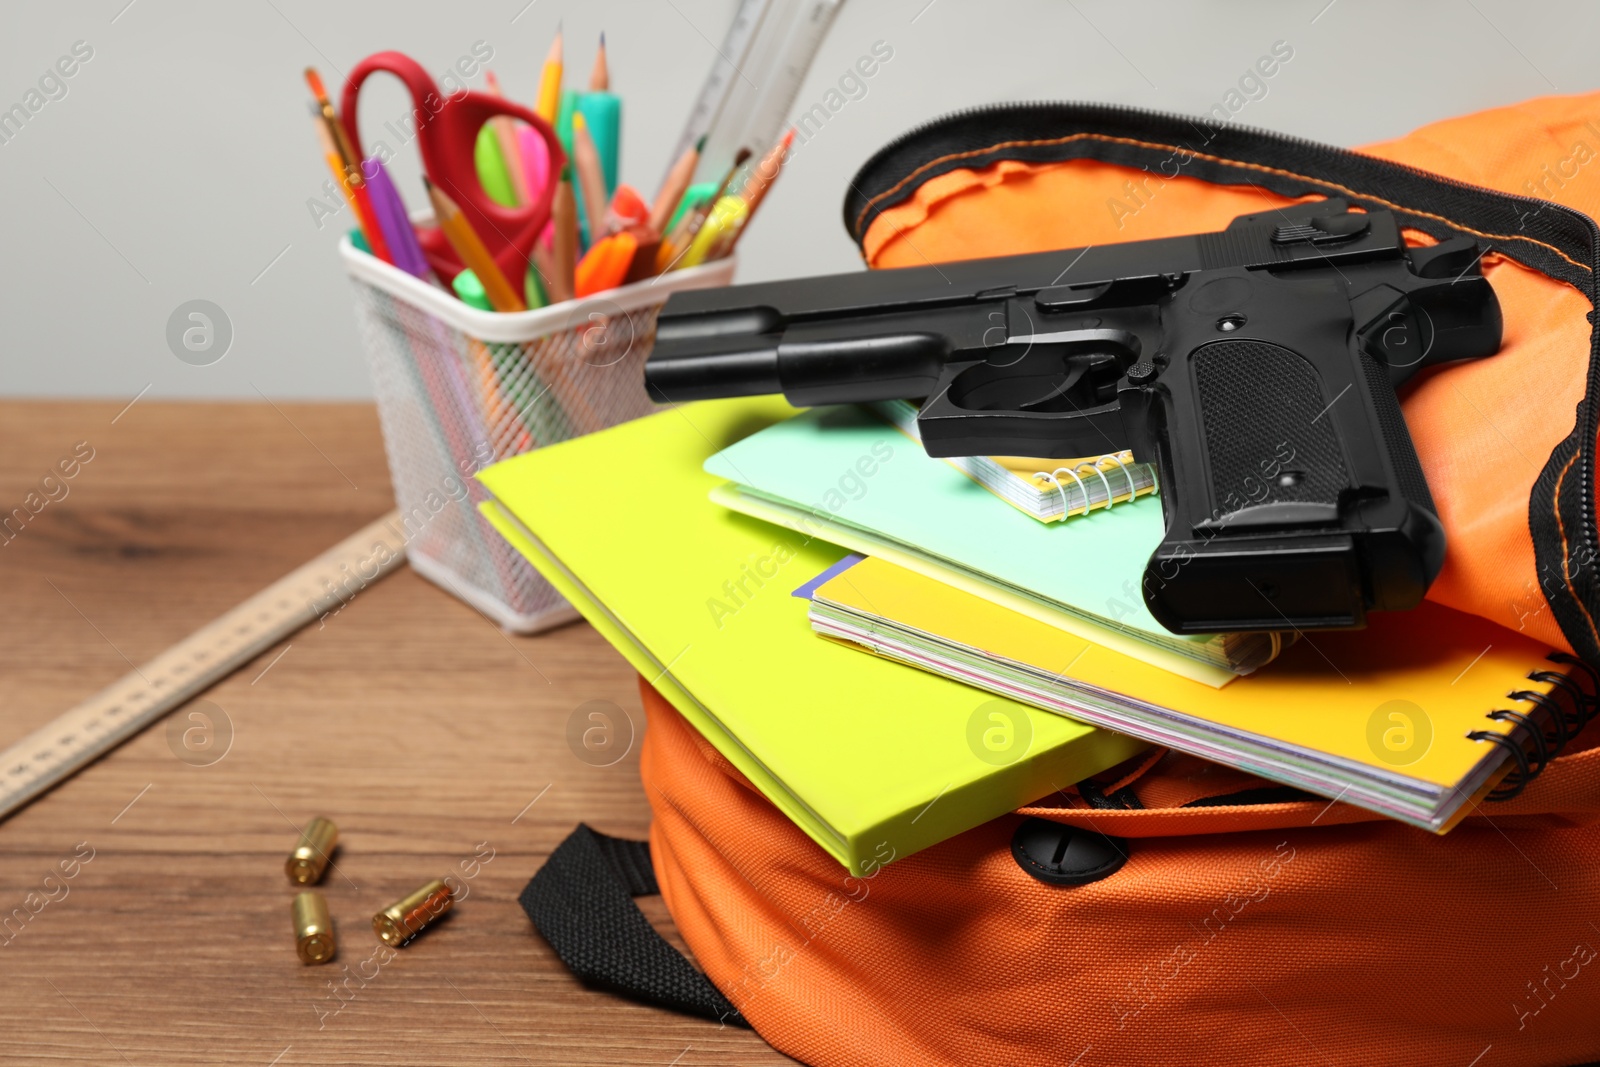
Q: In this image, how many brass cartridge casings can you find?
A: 3